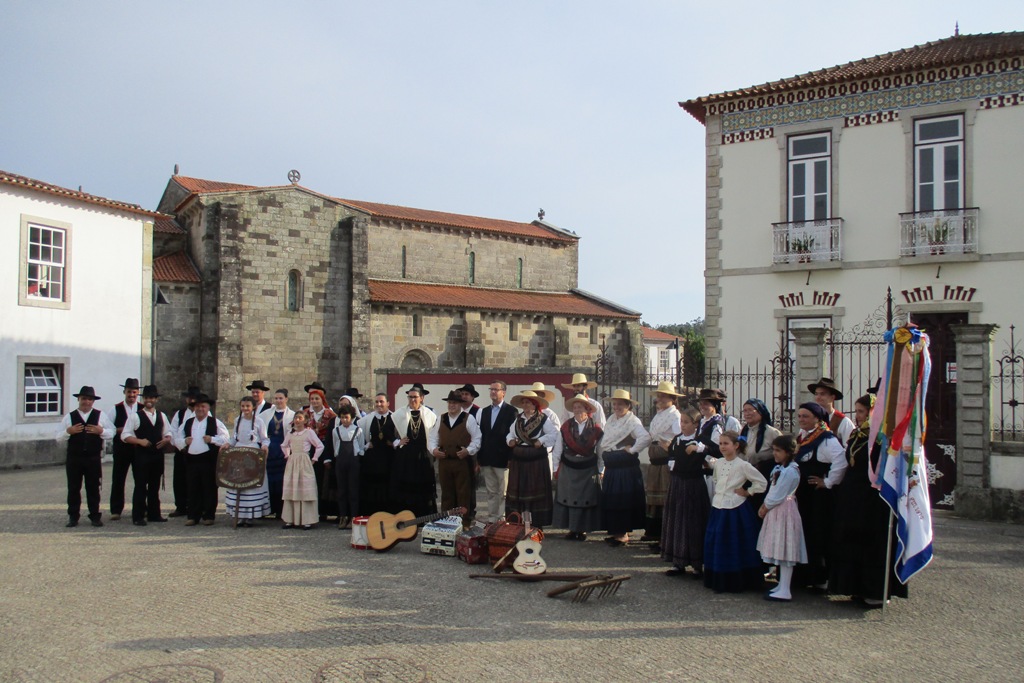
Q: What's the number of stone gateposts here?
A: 2